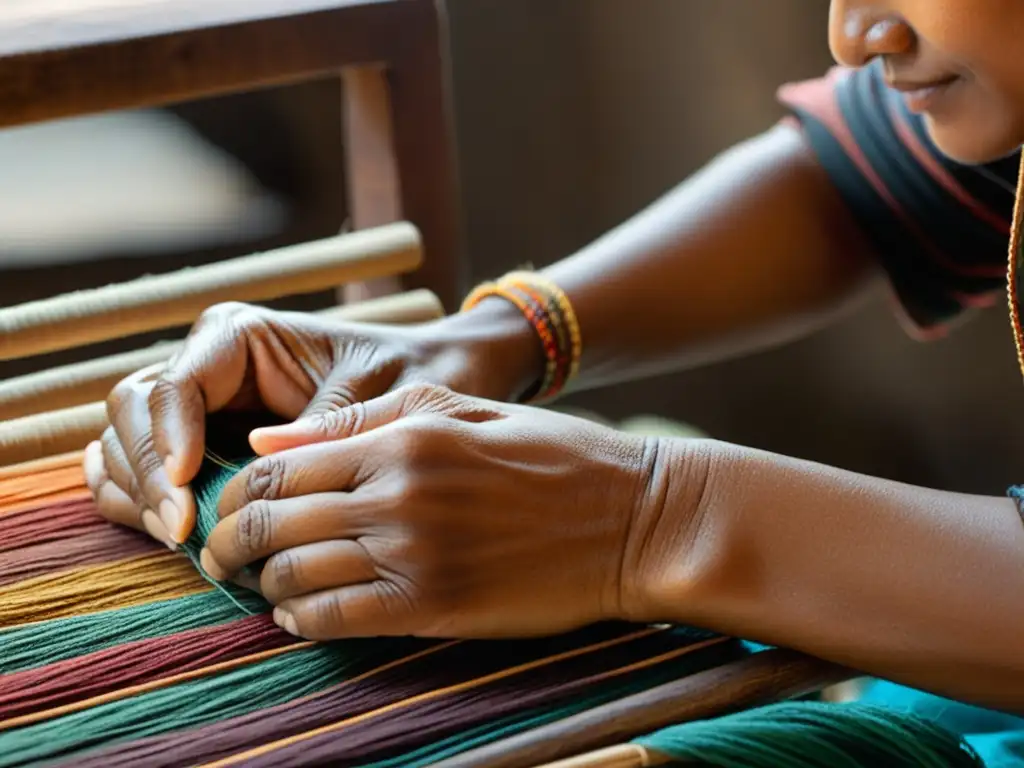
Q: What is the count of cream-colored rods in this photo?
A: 3